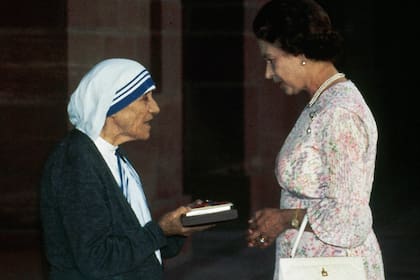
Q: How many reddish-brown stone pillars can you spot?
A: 2